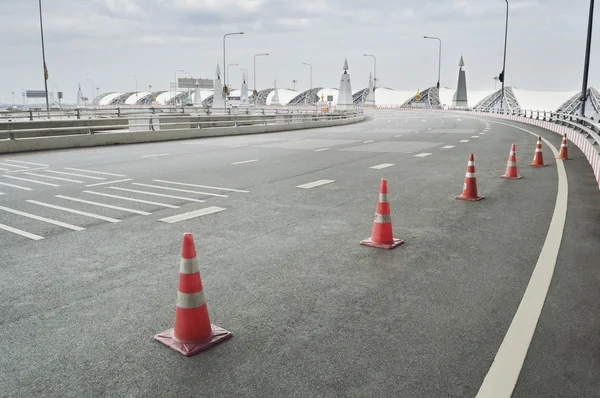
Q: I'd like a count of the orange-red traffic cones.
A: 6